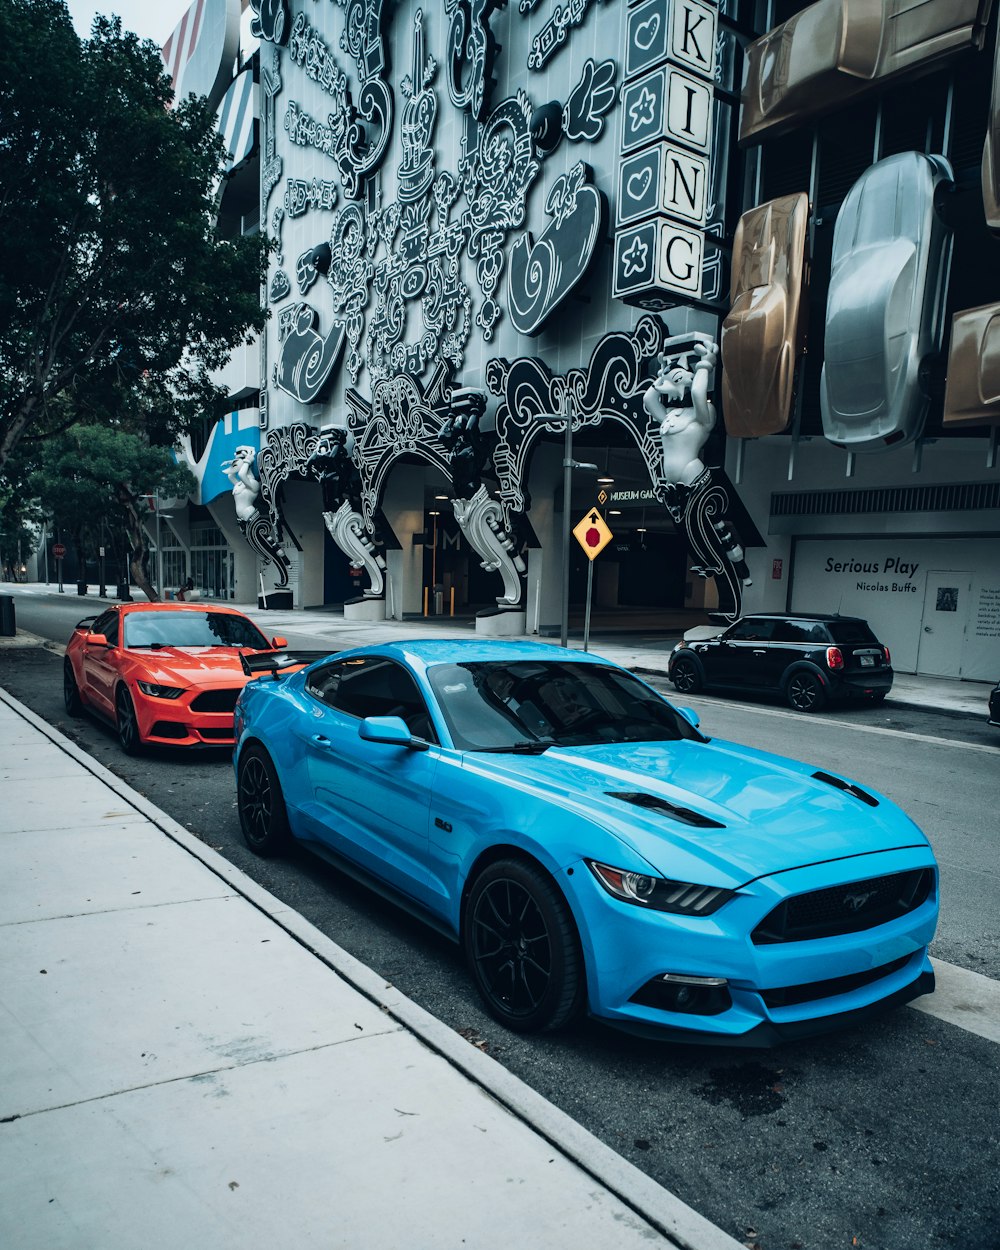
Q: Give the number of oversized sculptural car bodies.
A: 5